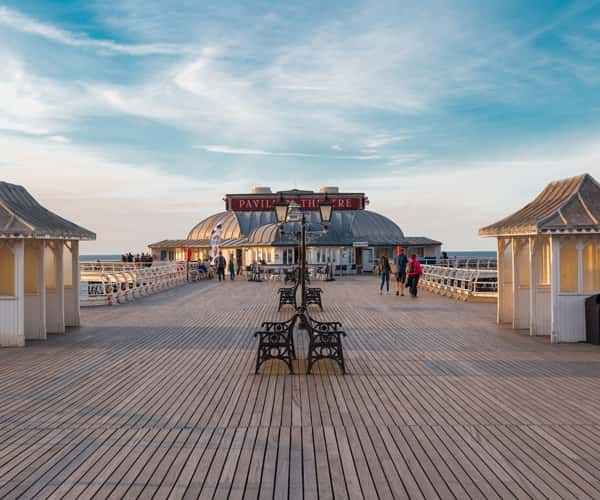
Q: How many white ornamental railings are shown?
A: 2